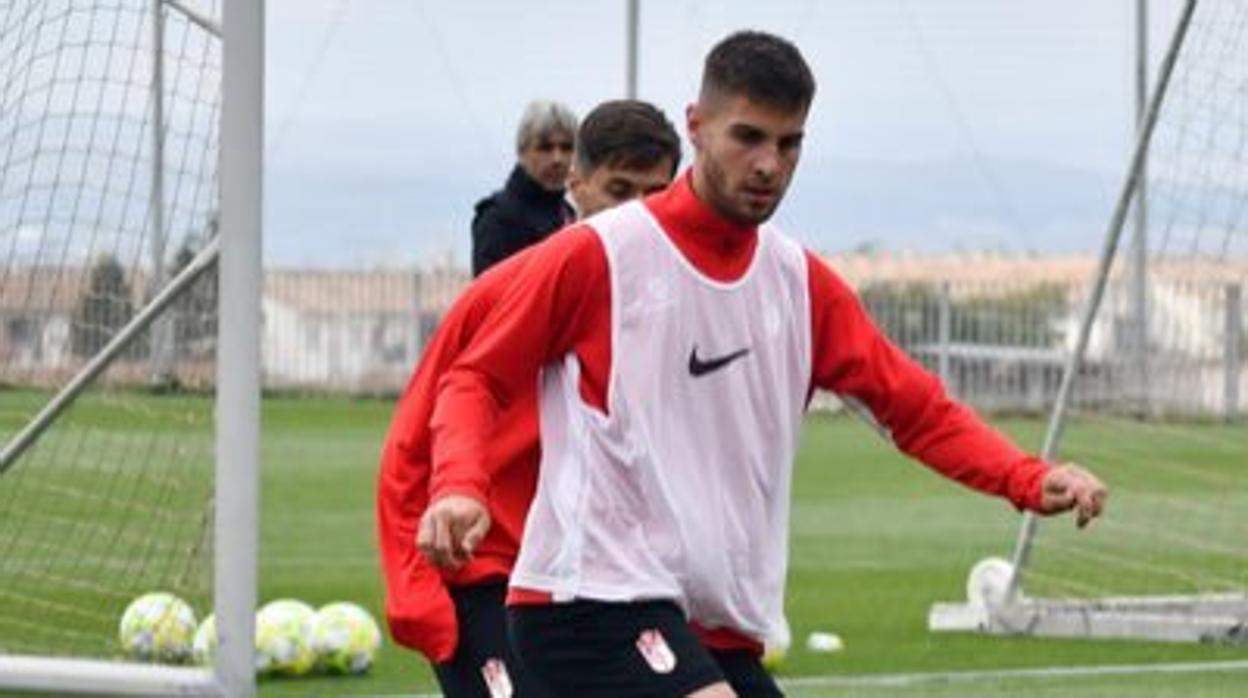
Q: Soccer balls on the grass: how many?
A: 4